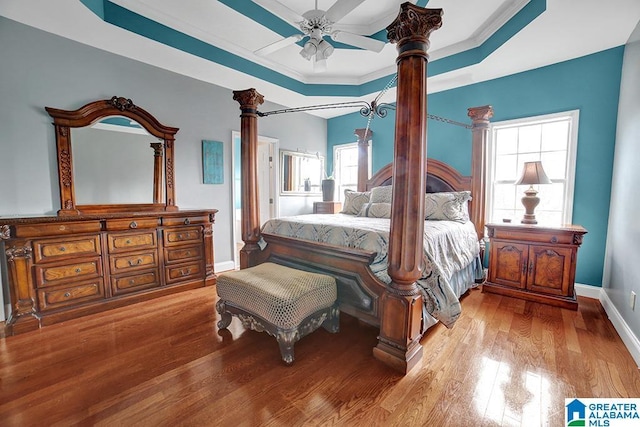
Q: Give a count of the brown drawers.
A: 13